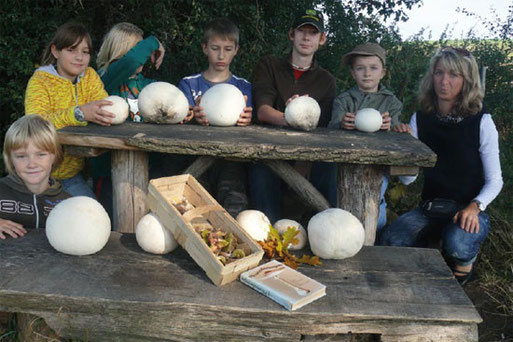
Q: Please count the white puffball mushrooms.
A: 10